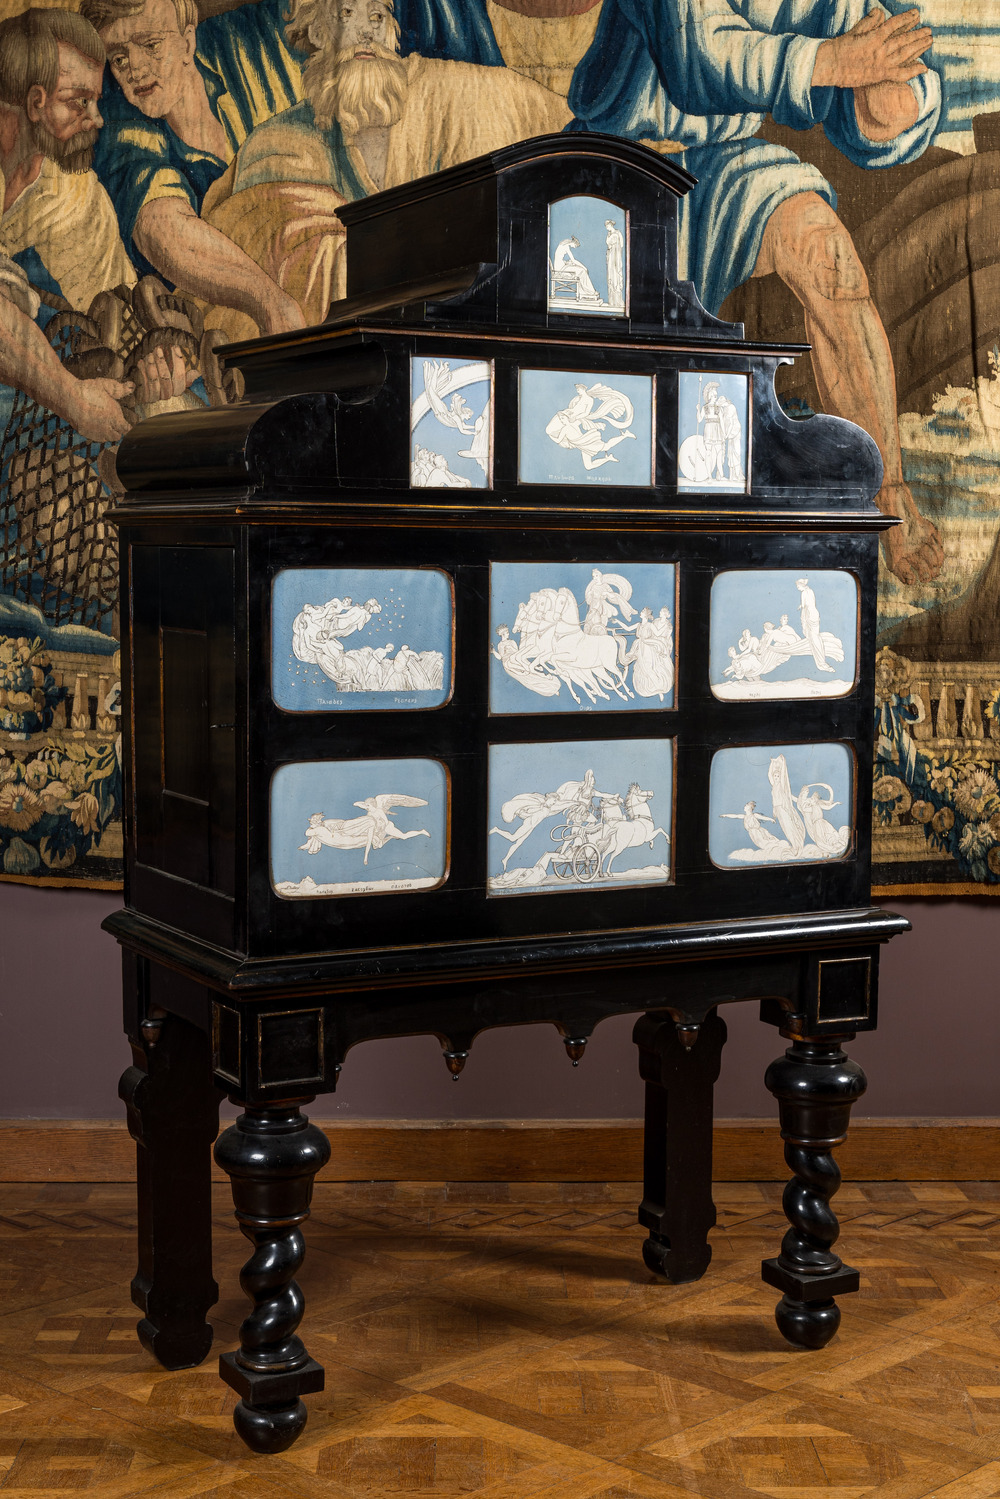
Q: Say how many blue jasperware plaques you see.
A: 10